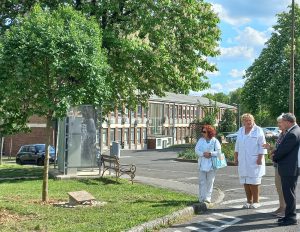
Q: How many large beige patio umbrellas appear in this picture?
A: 0